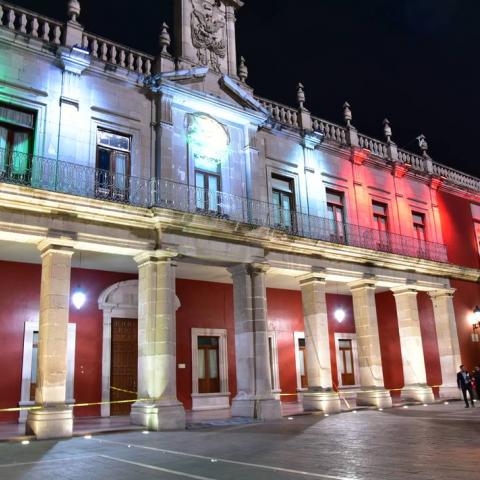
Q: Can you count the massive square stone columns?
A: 7